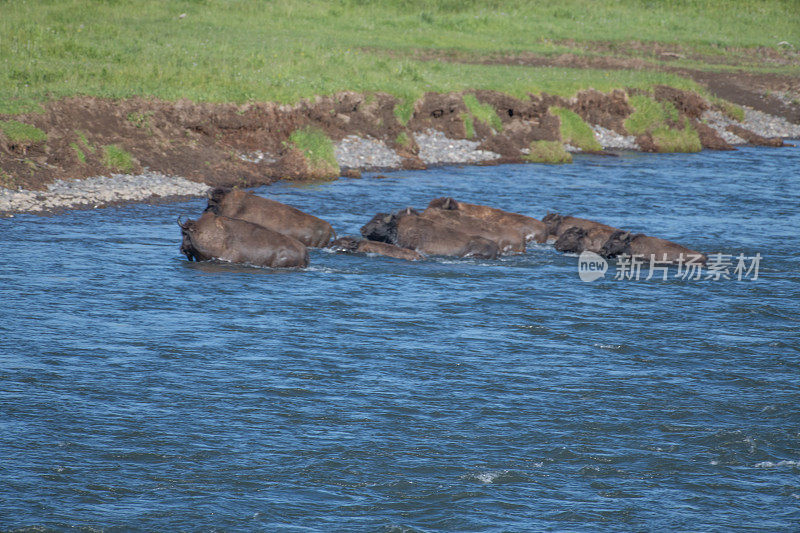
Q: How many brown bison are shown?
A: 9